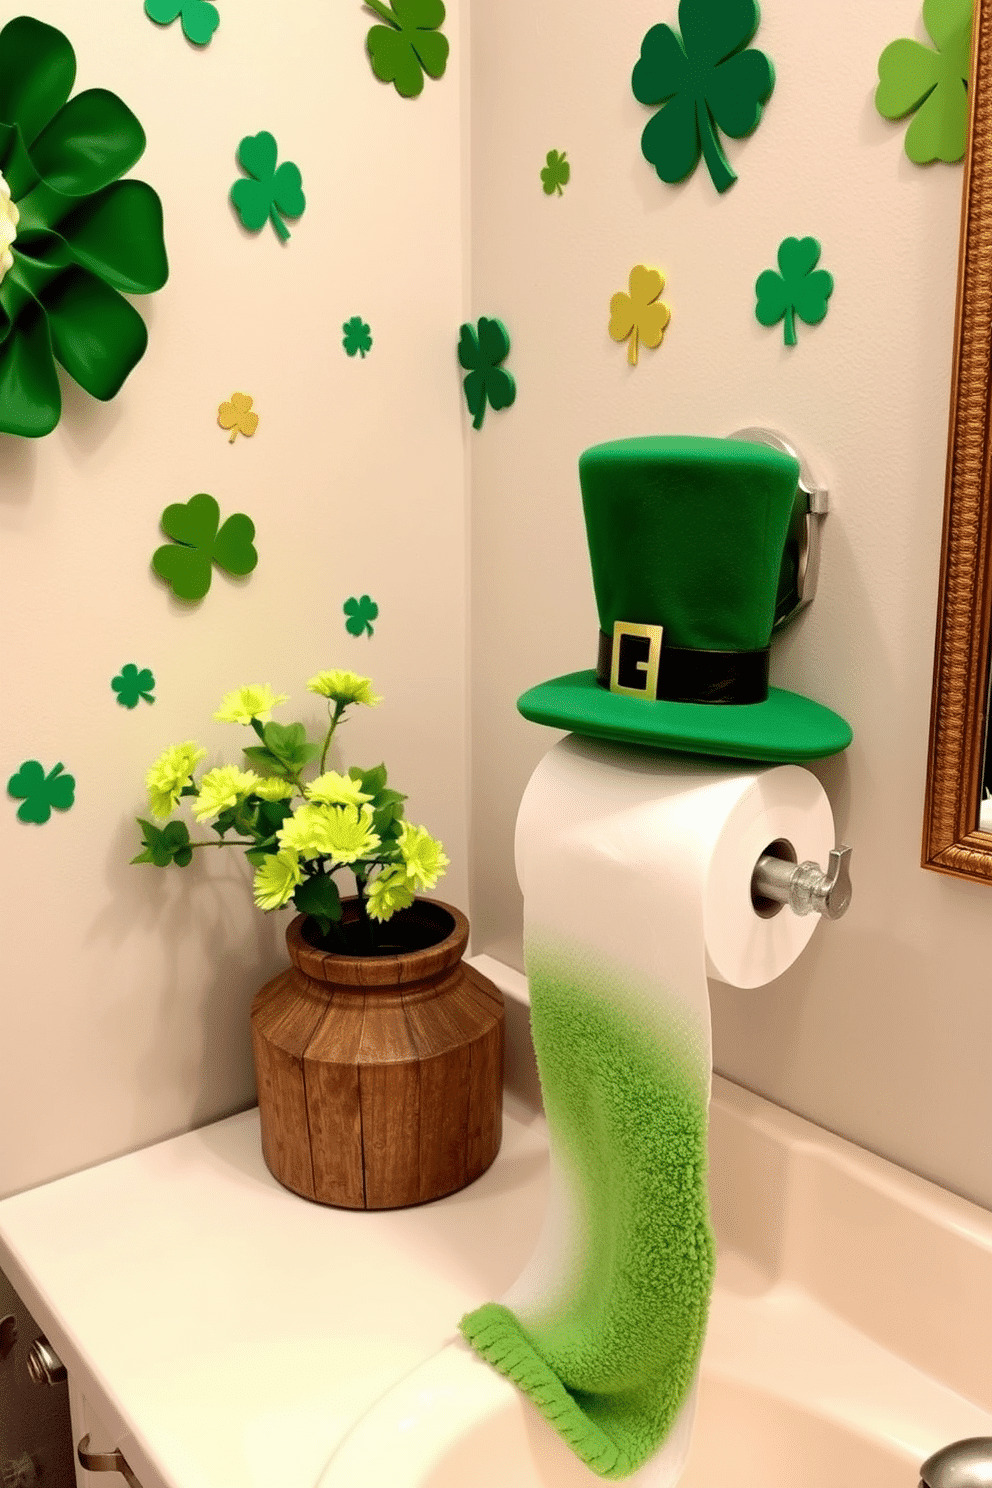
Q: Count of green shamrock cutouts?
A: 13